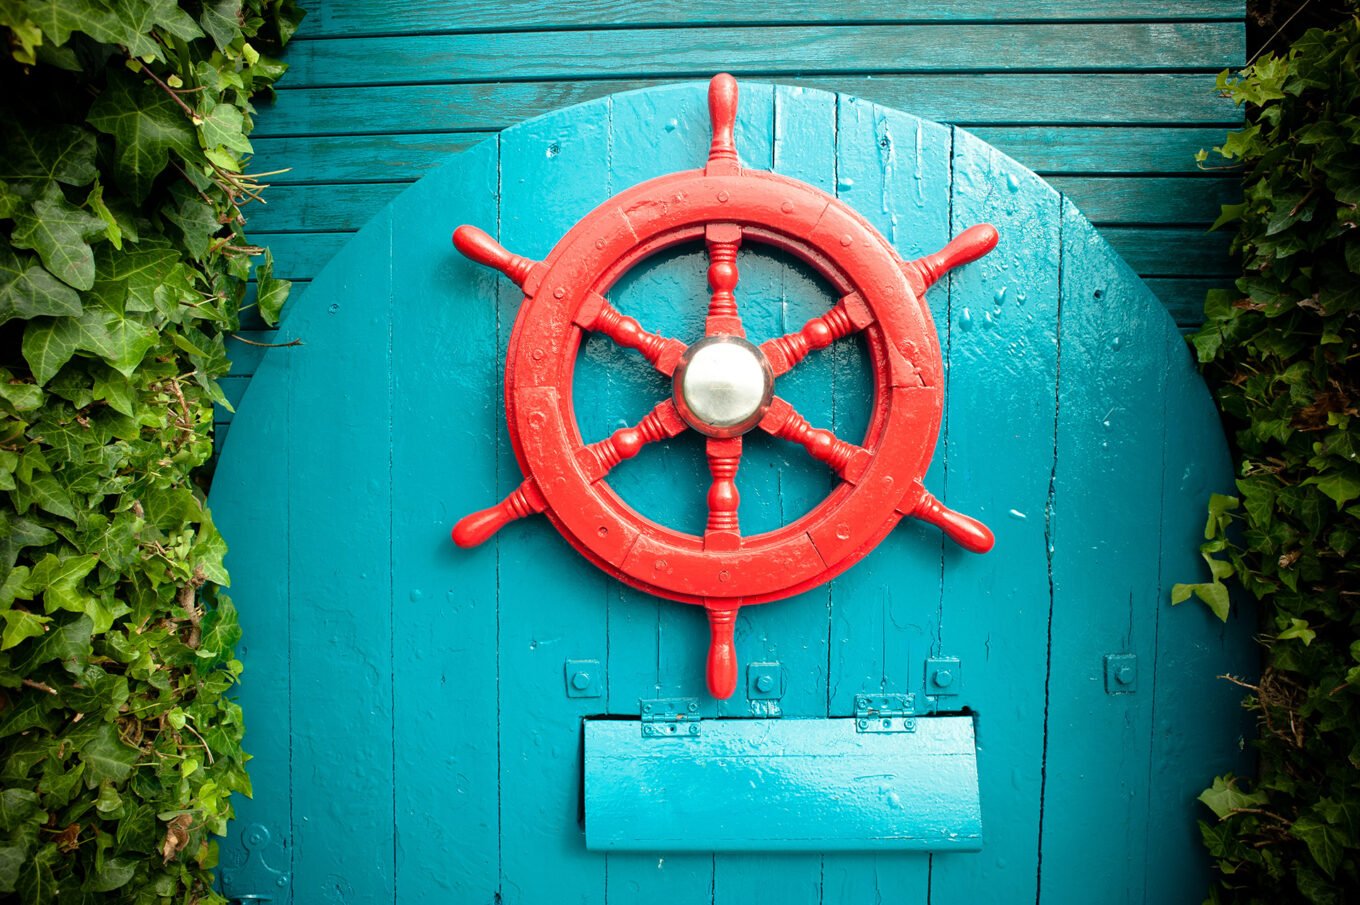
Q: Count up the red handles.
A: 6